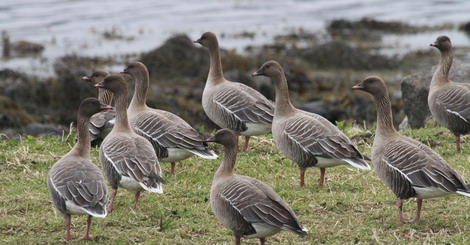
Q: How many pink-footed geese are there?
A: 9